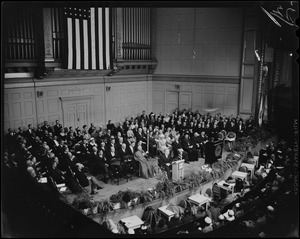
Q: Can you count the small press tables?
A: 7